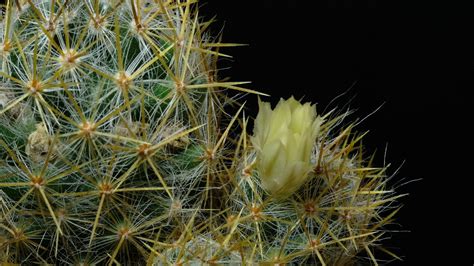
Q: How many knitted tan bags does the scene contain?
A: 0